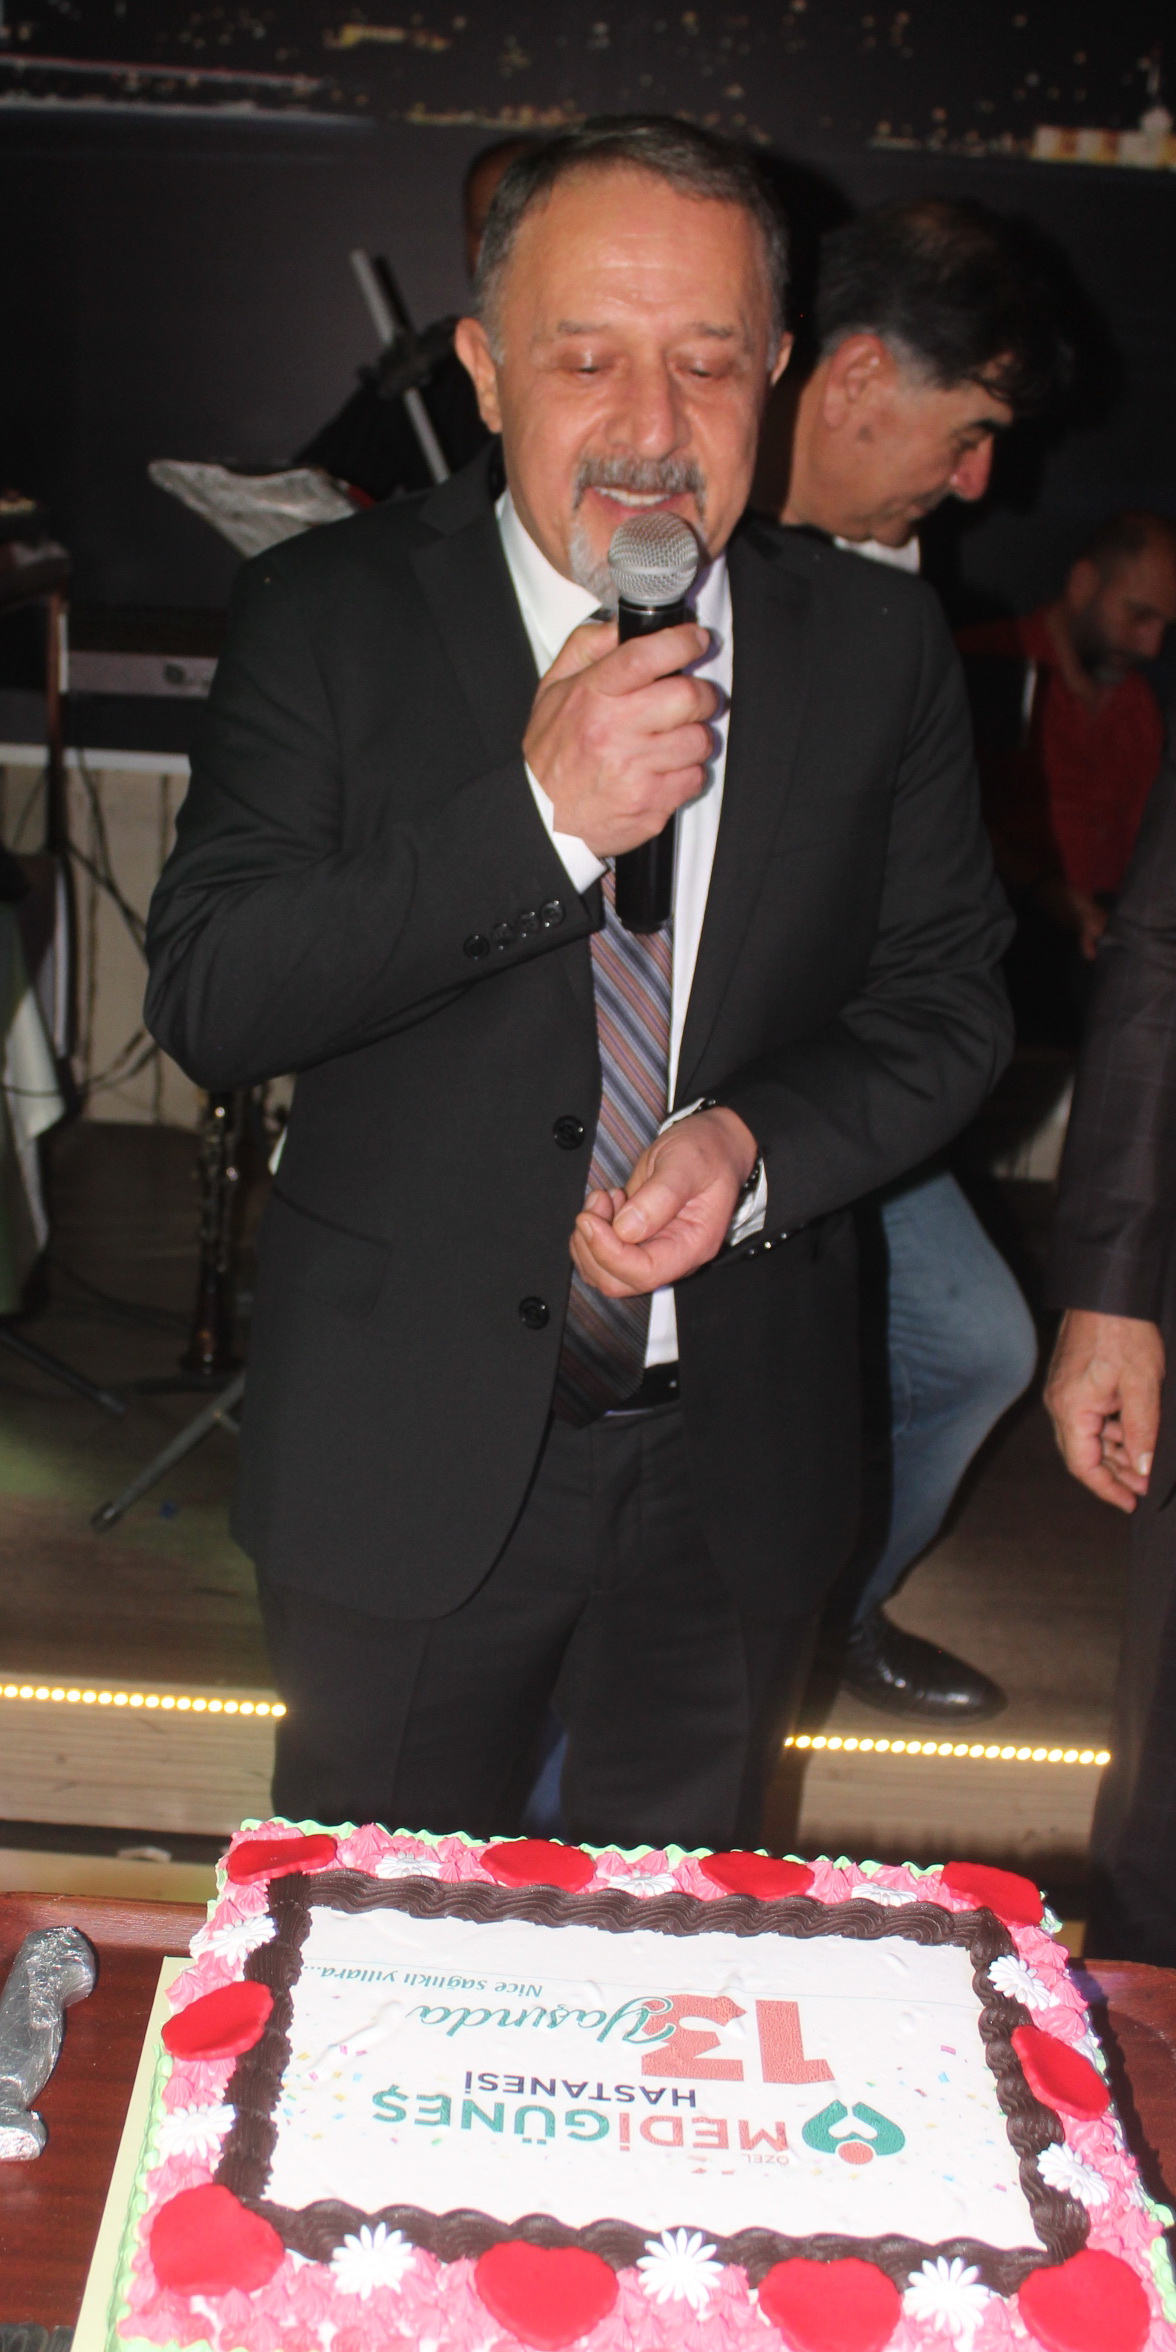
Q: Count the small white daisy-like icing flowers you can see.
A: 10